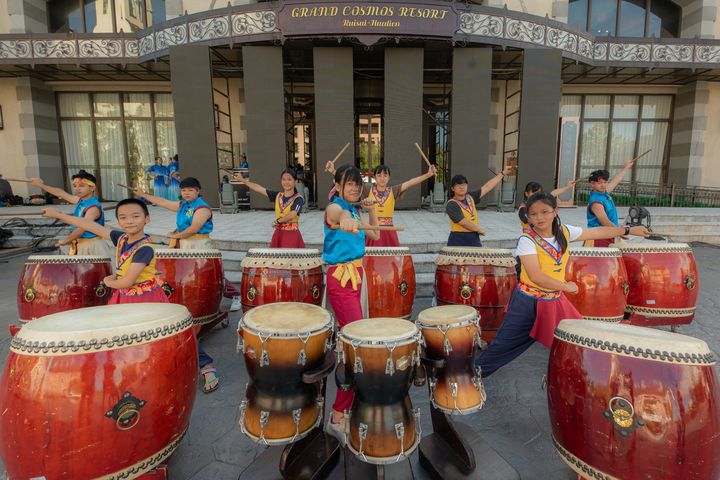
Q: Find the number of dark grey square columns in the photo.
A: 6